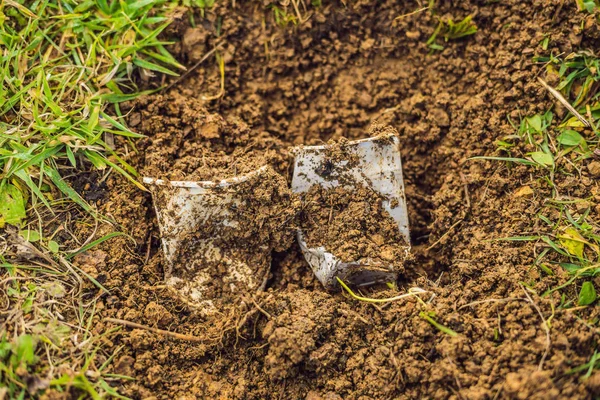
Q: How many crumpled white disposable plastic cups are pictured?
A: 2